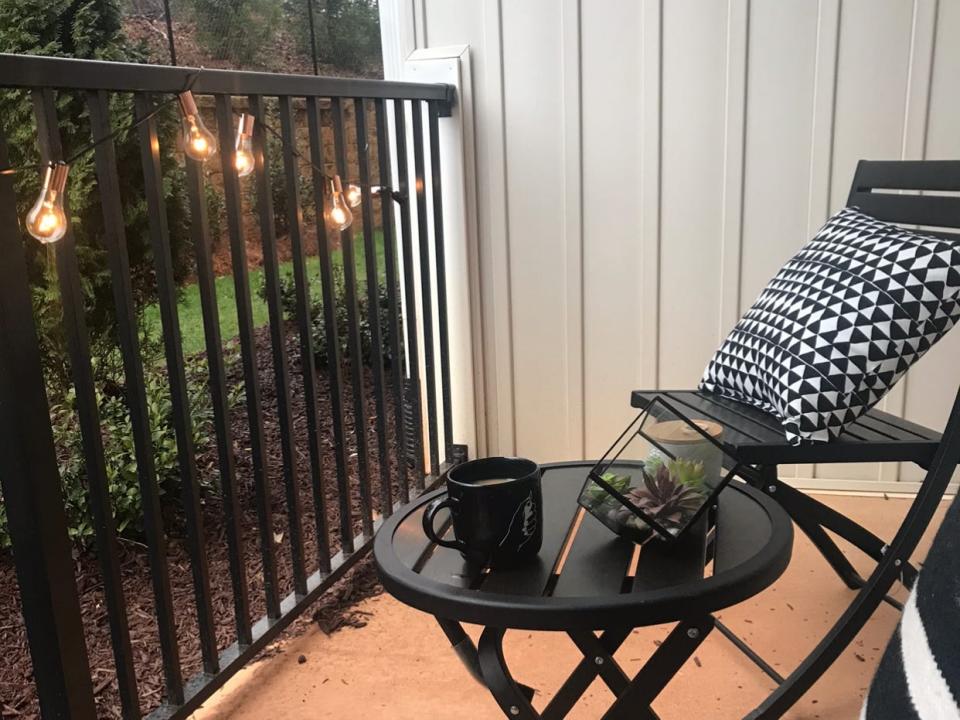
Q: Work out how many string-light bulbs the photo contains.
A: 5